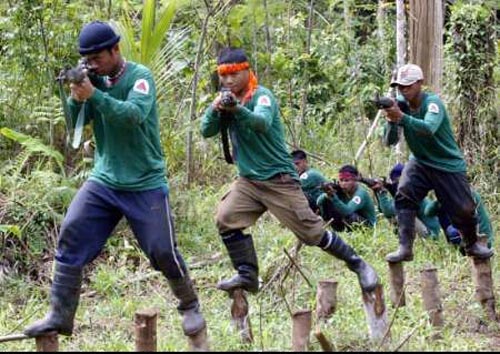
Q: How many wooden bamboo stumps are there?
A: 10